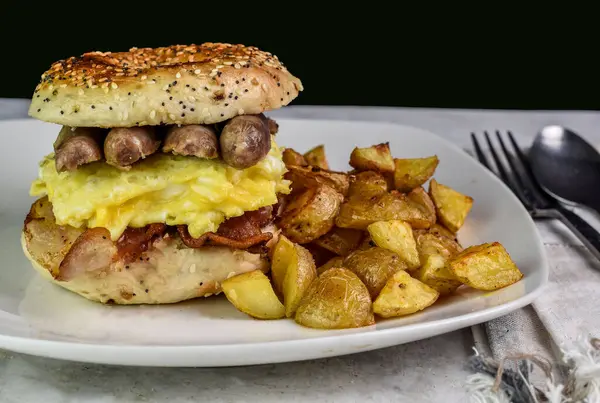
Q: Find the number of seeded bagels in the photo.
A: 1